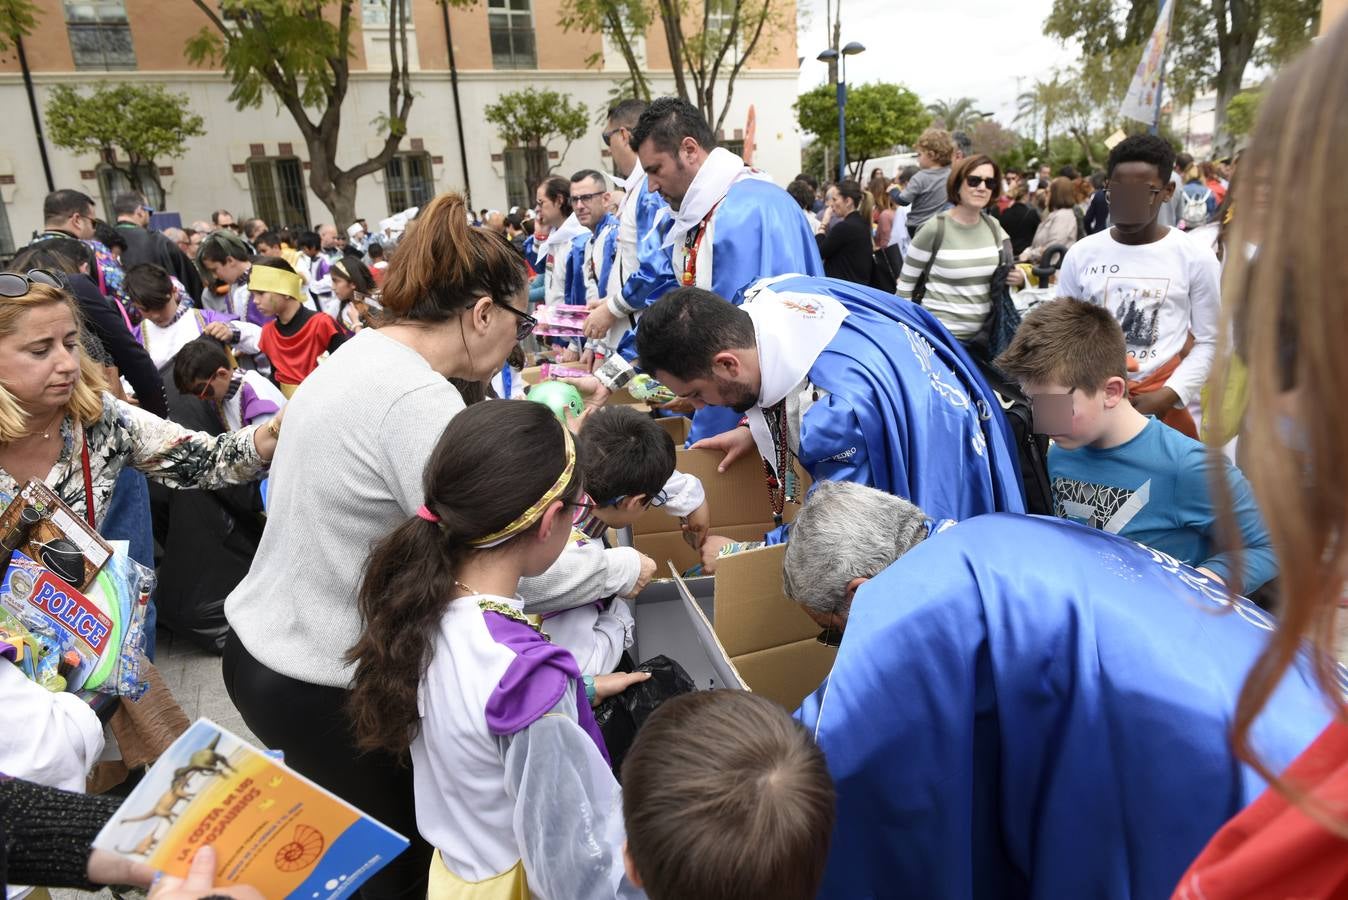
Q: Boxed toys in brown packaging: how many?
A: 1